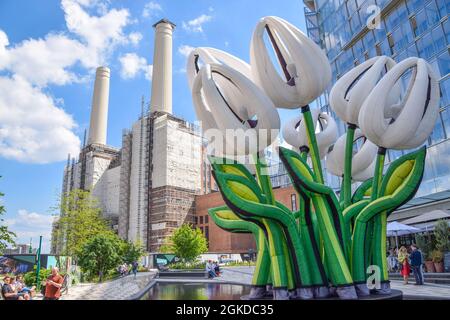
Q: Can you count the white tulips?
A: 7